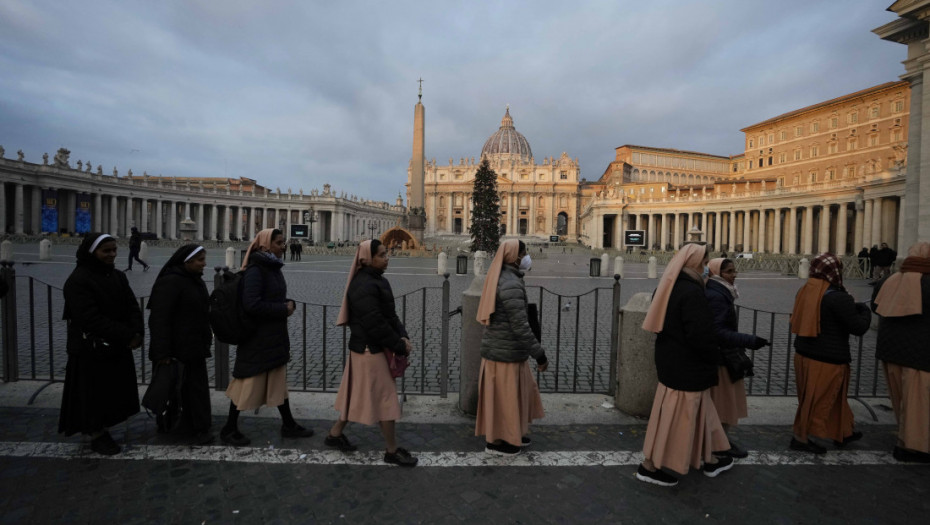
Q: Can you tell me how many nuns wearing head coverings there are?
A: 9